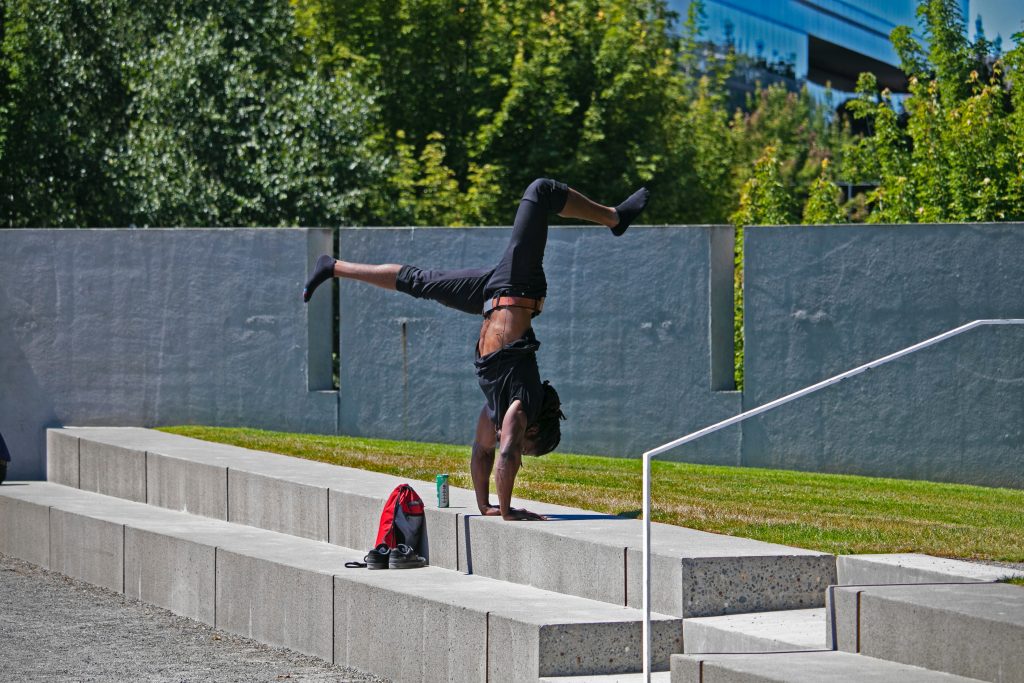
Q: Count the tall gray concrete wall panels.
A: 3